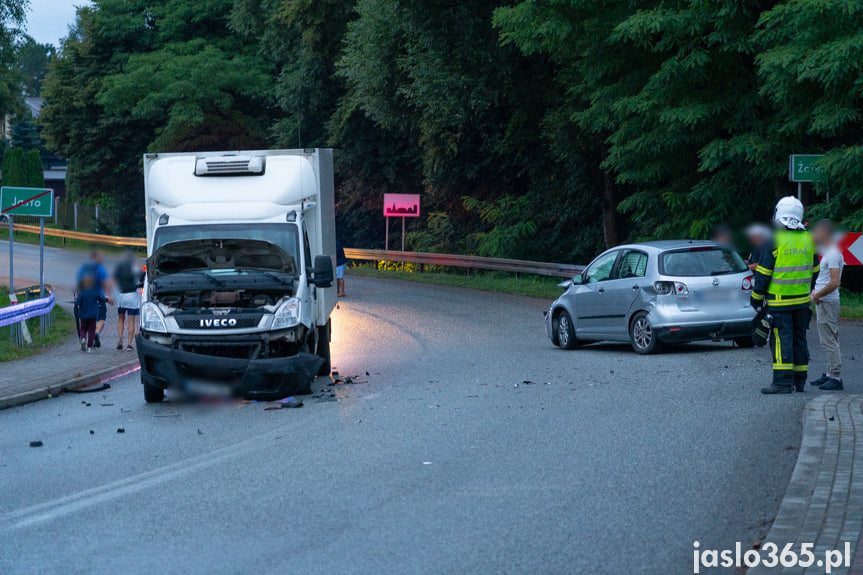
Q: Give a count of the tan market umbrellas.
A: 0